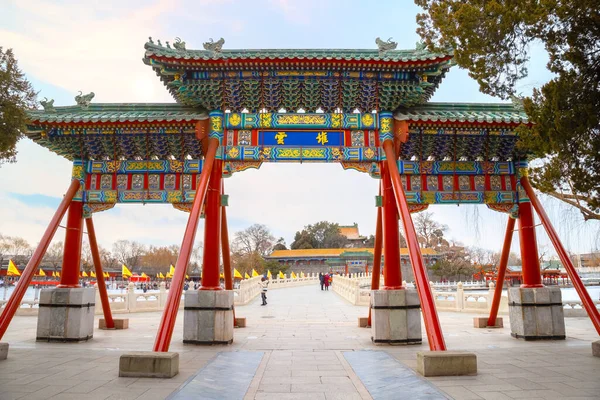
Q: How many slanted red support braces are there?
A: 8